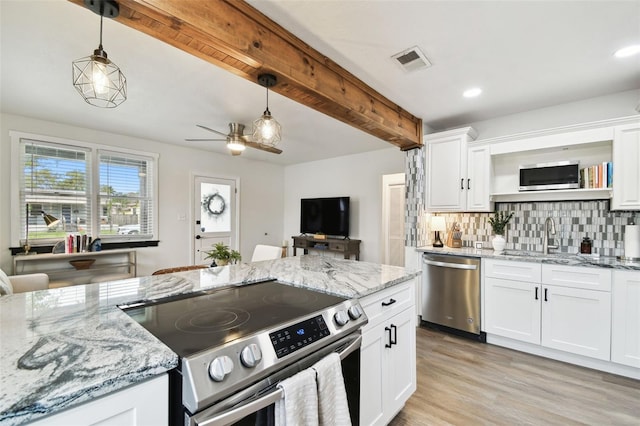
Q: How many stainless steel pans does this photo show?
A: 0